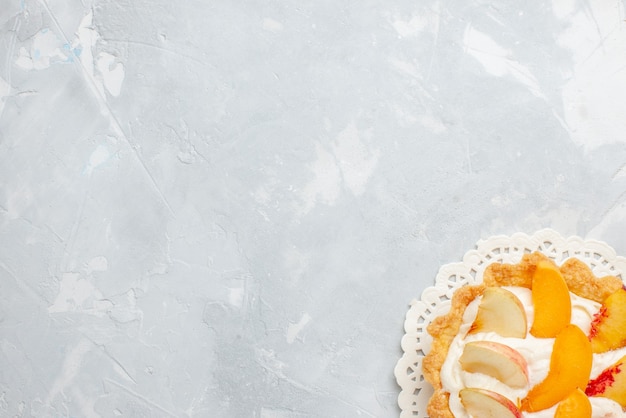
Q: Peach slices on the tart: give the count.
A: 5